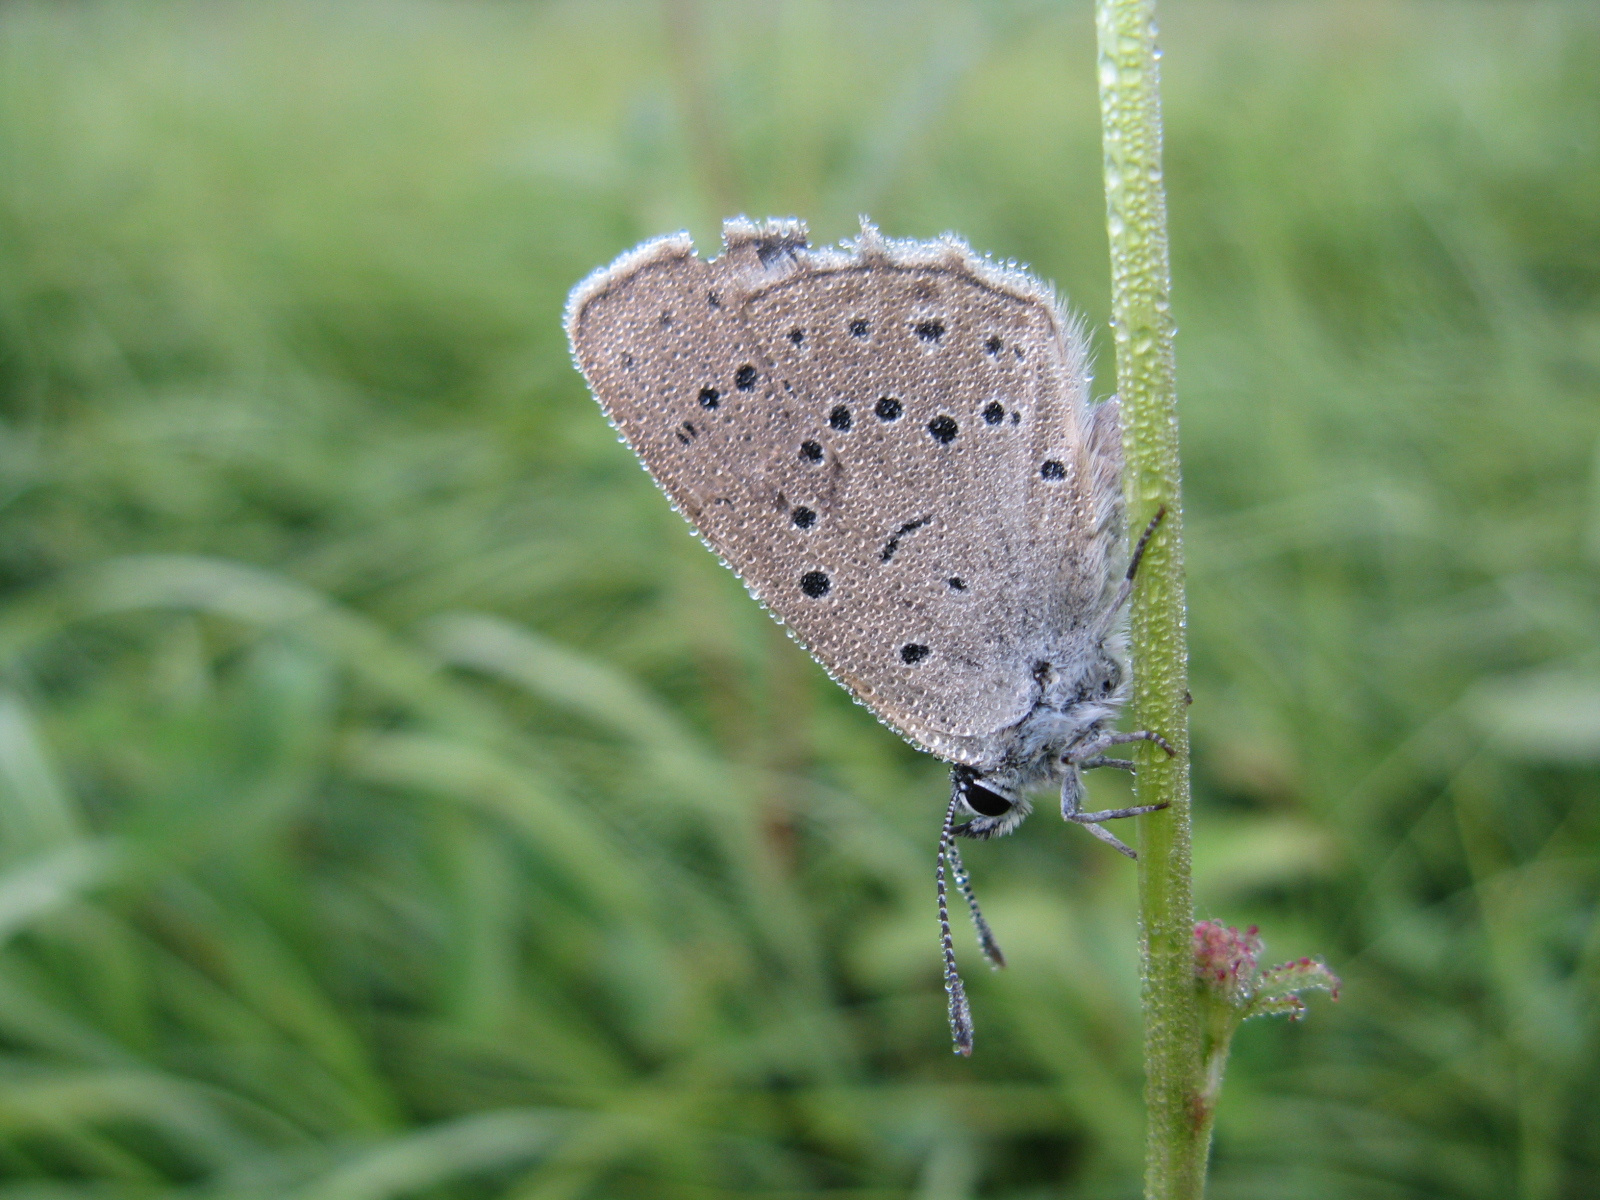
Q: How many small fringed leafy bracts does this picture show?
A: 2